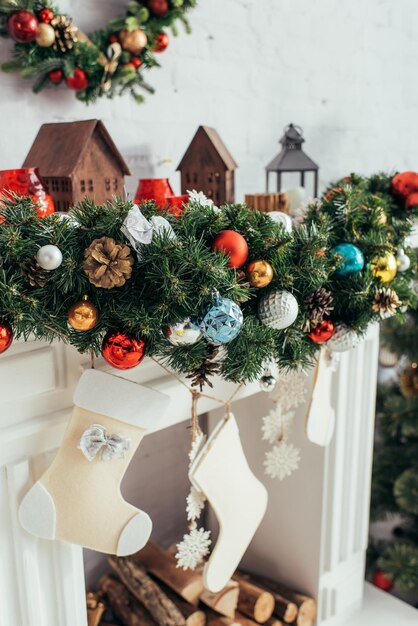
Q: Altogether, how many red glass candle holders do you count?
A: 3